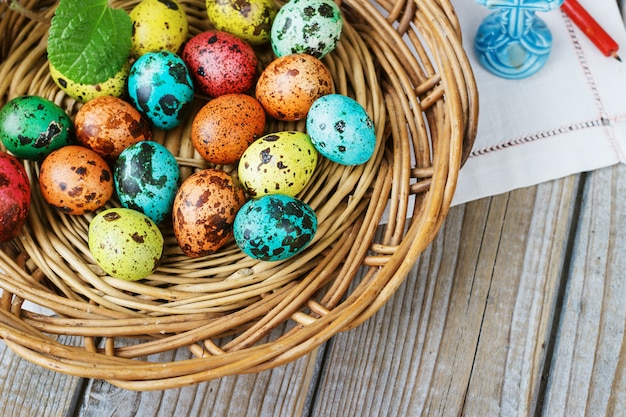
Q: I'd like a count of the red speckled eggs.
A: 2